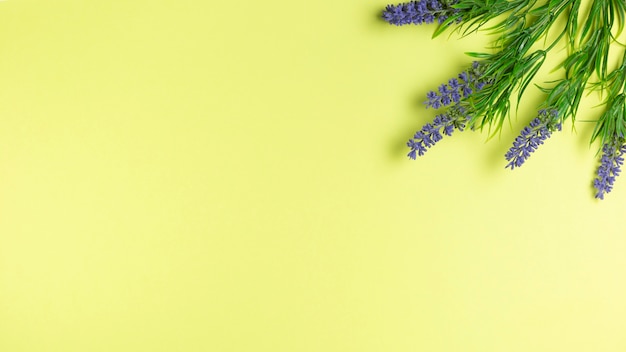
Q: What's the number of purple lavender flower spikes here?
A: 5